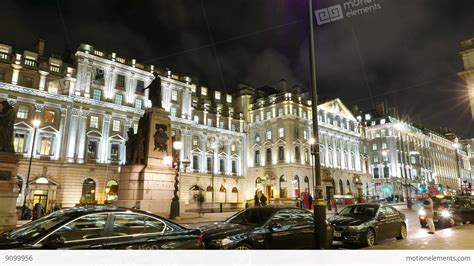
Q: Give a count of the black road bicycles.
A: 0